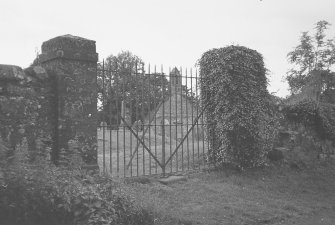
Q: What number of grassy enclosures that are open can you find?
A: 0